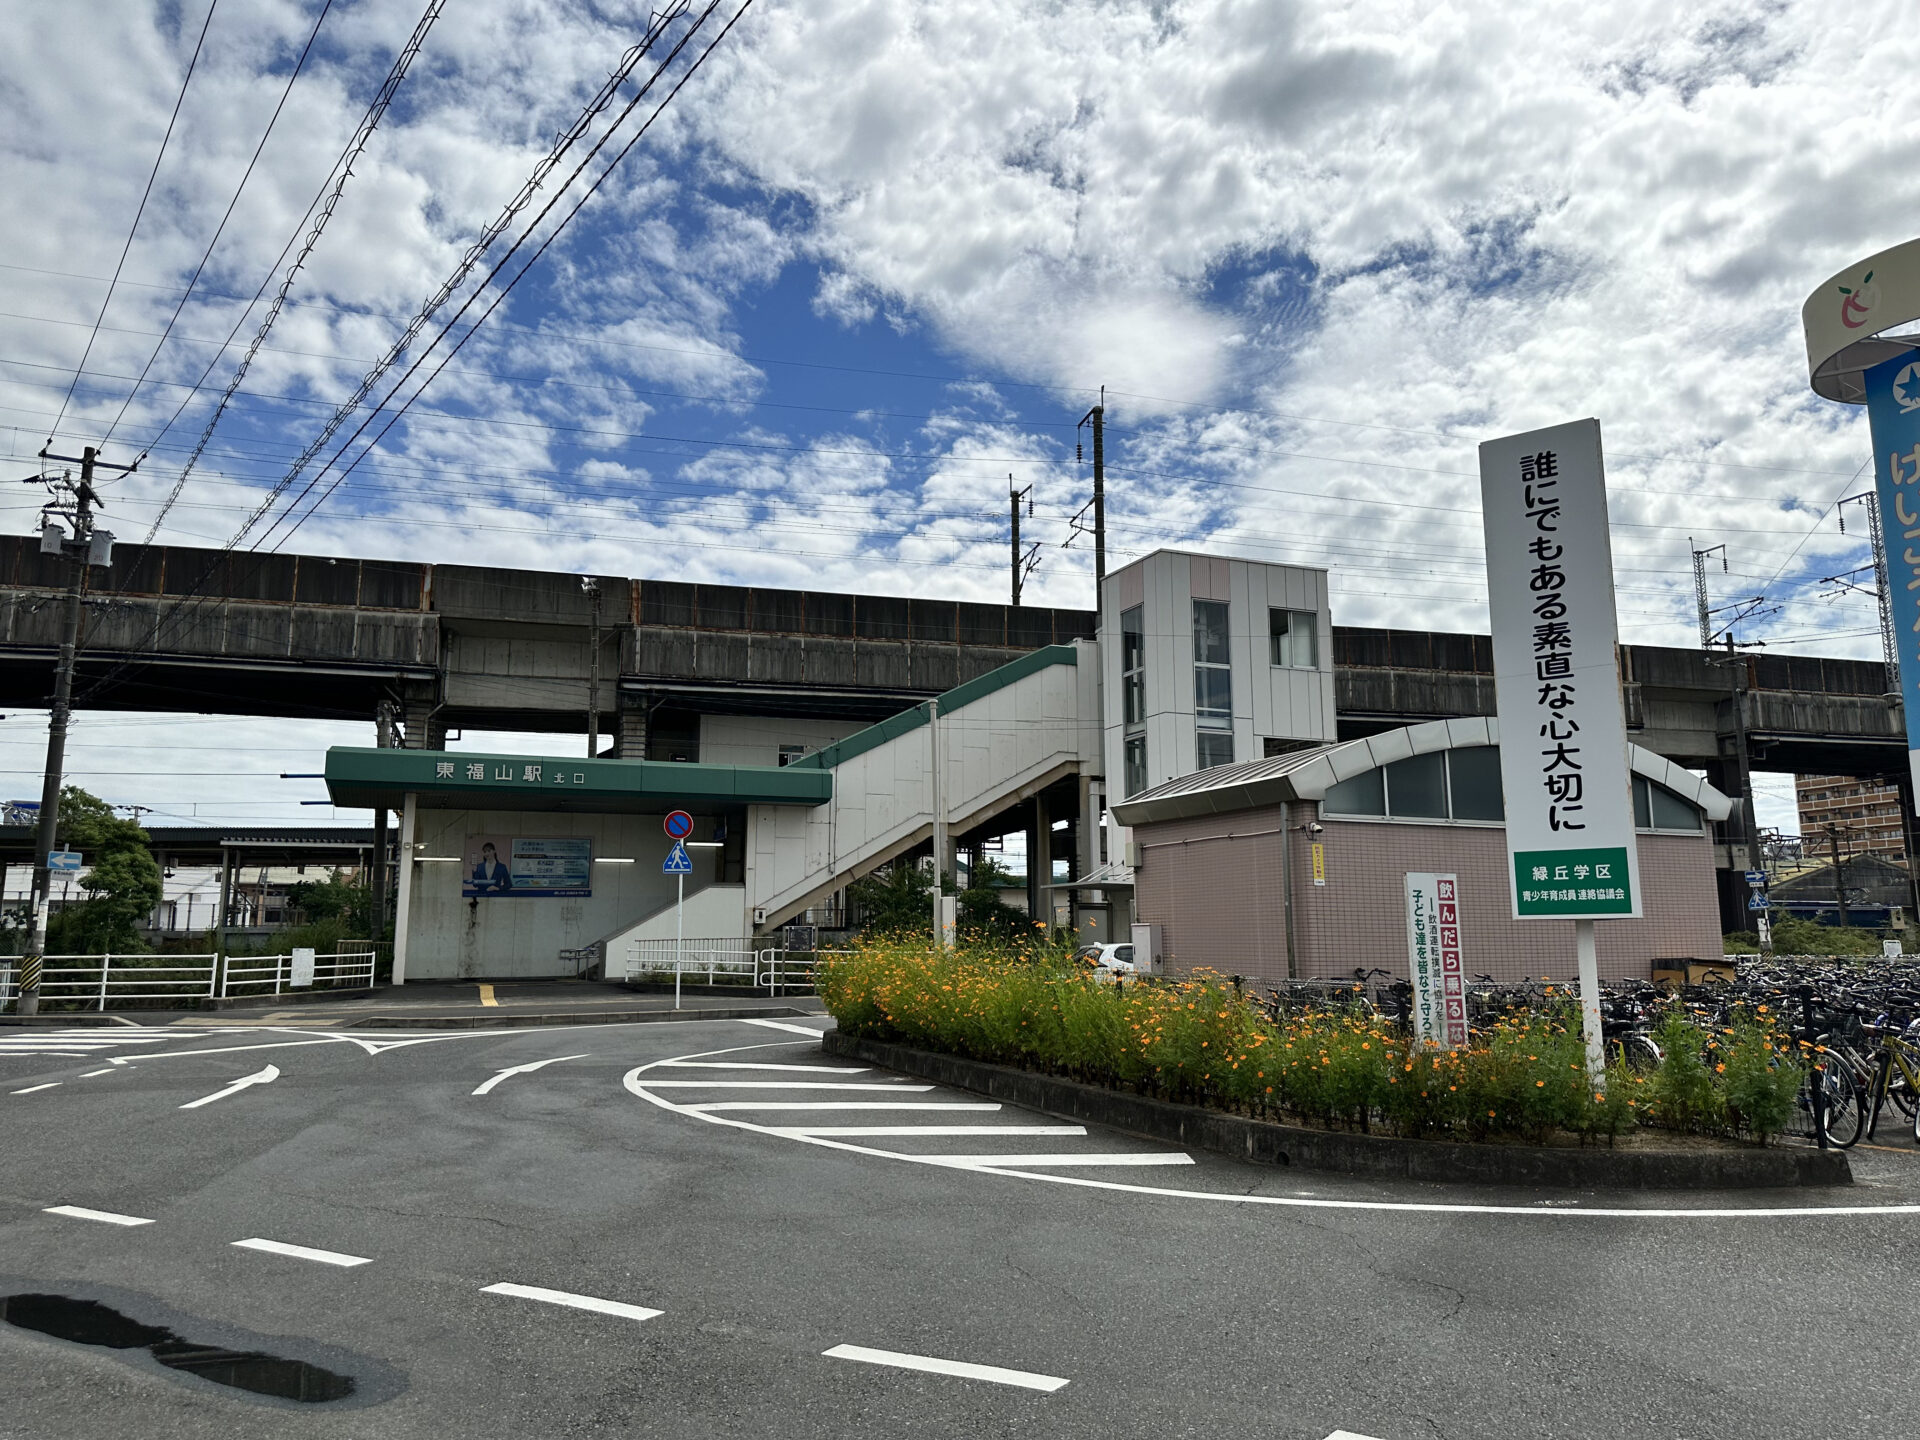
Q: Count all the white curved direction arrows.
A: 2